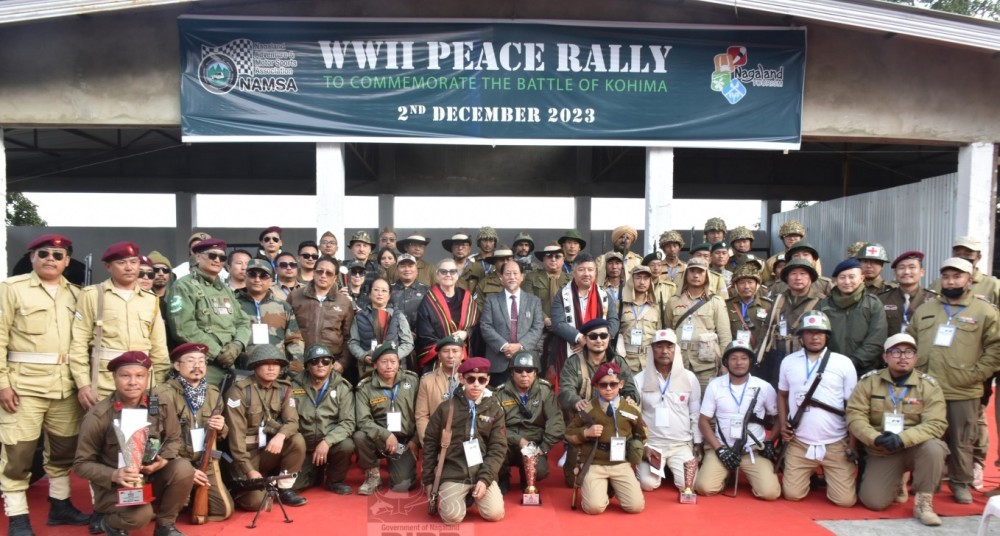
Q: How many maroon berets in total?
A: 10